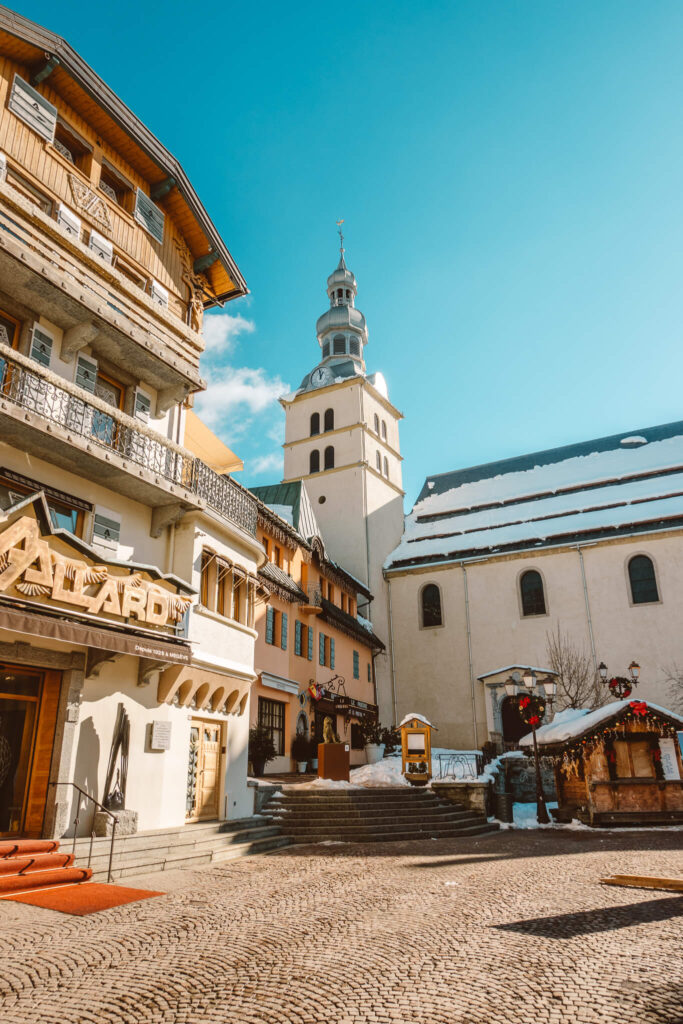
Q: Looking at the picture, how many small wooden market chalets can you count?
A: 1